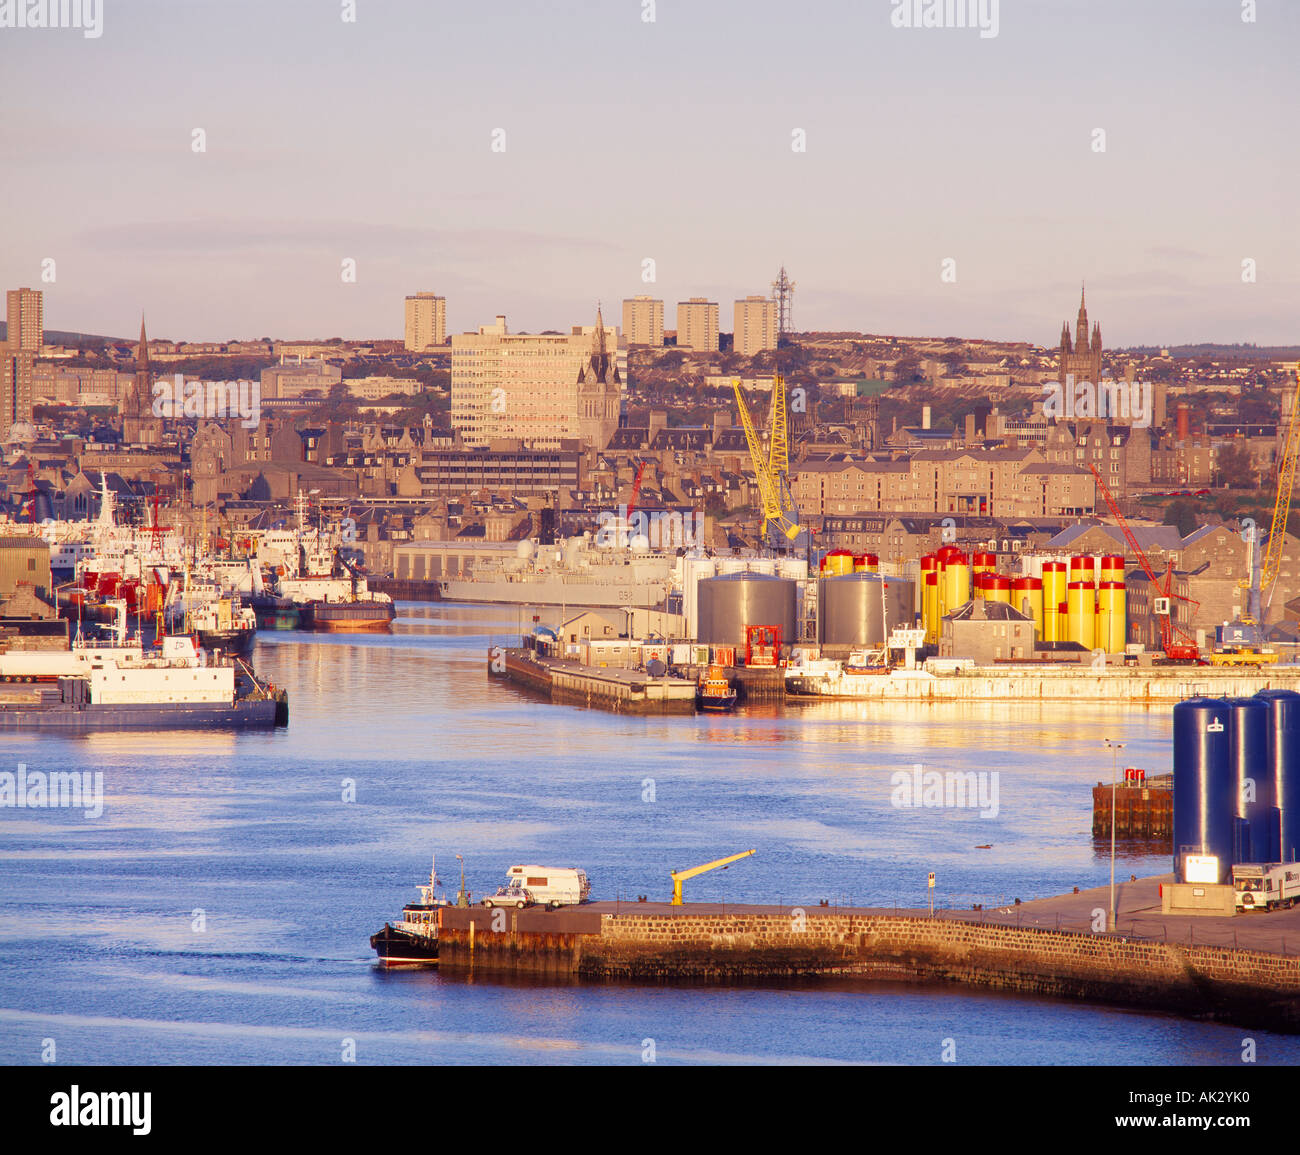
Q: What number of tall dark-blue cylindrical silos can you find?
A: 3